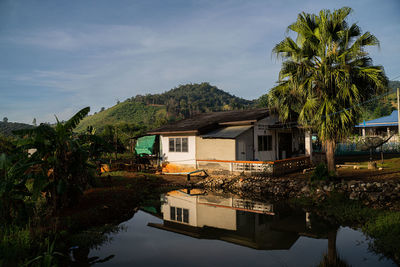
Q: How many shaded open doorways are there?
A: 1